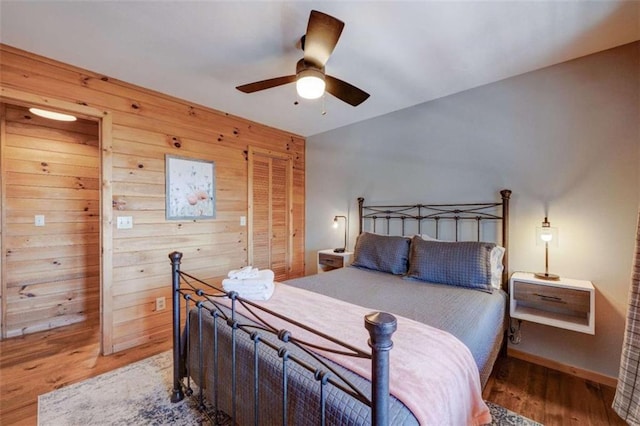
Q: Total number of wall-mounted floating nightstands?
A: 2